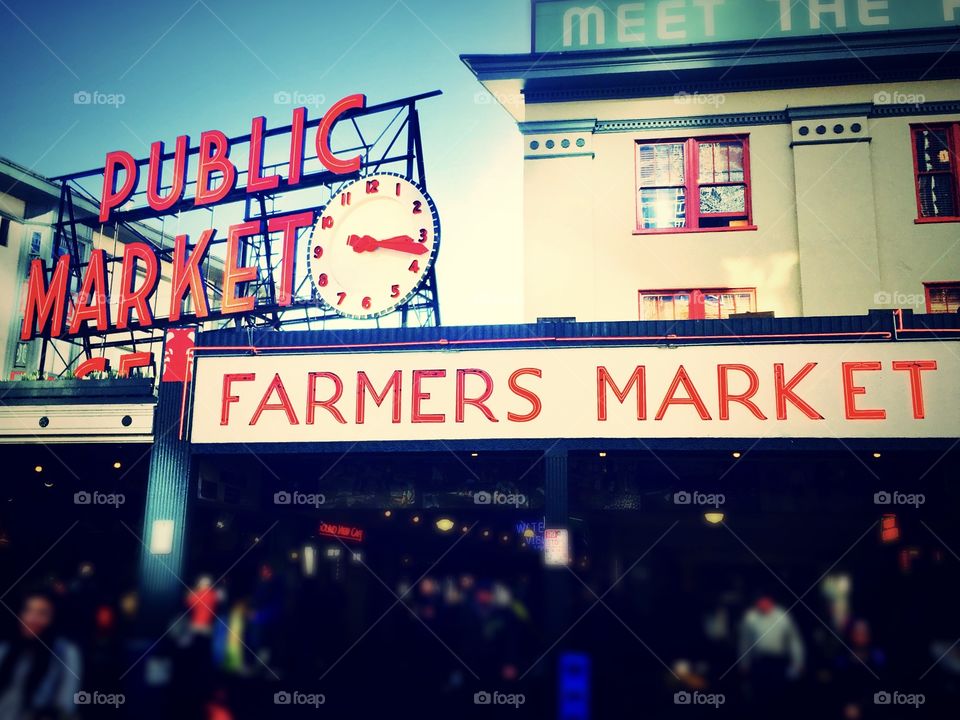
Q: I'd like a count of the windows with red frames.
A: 4